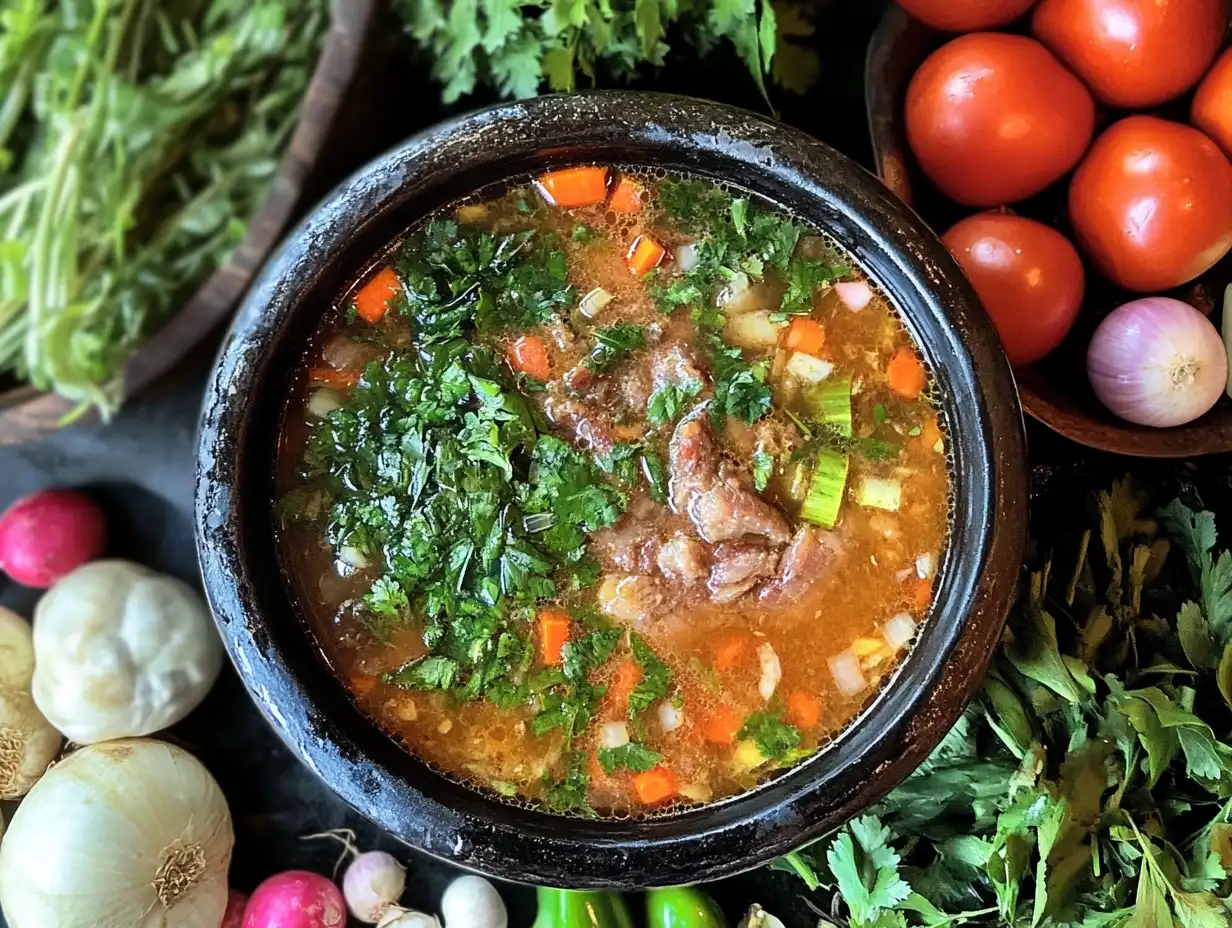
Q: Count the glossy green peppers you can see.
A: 2